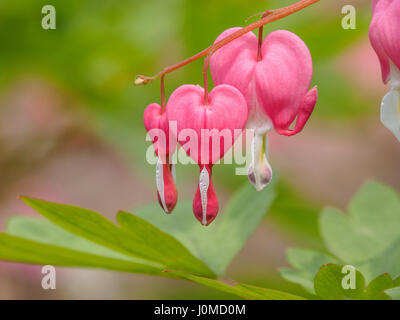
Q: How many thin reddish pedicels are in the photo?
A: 3